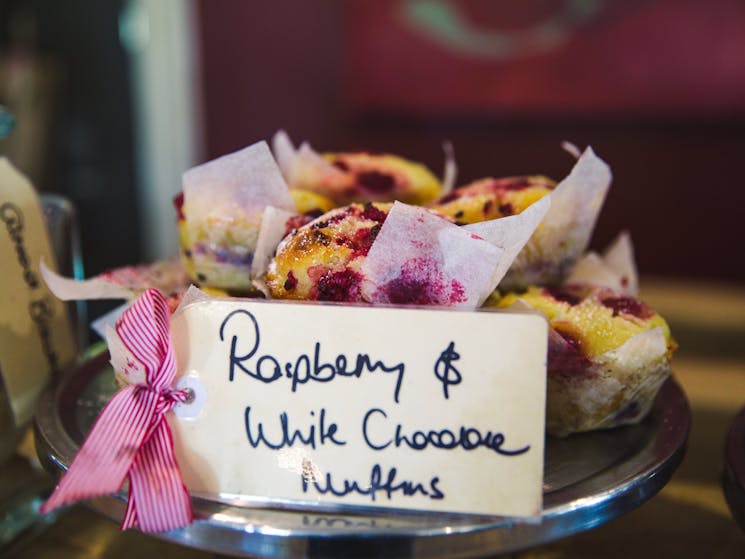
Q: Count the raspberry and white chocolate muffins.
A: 6